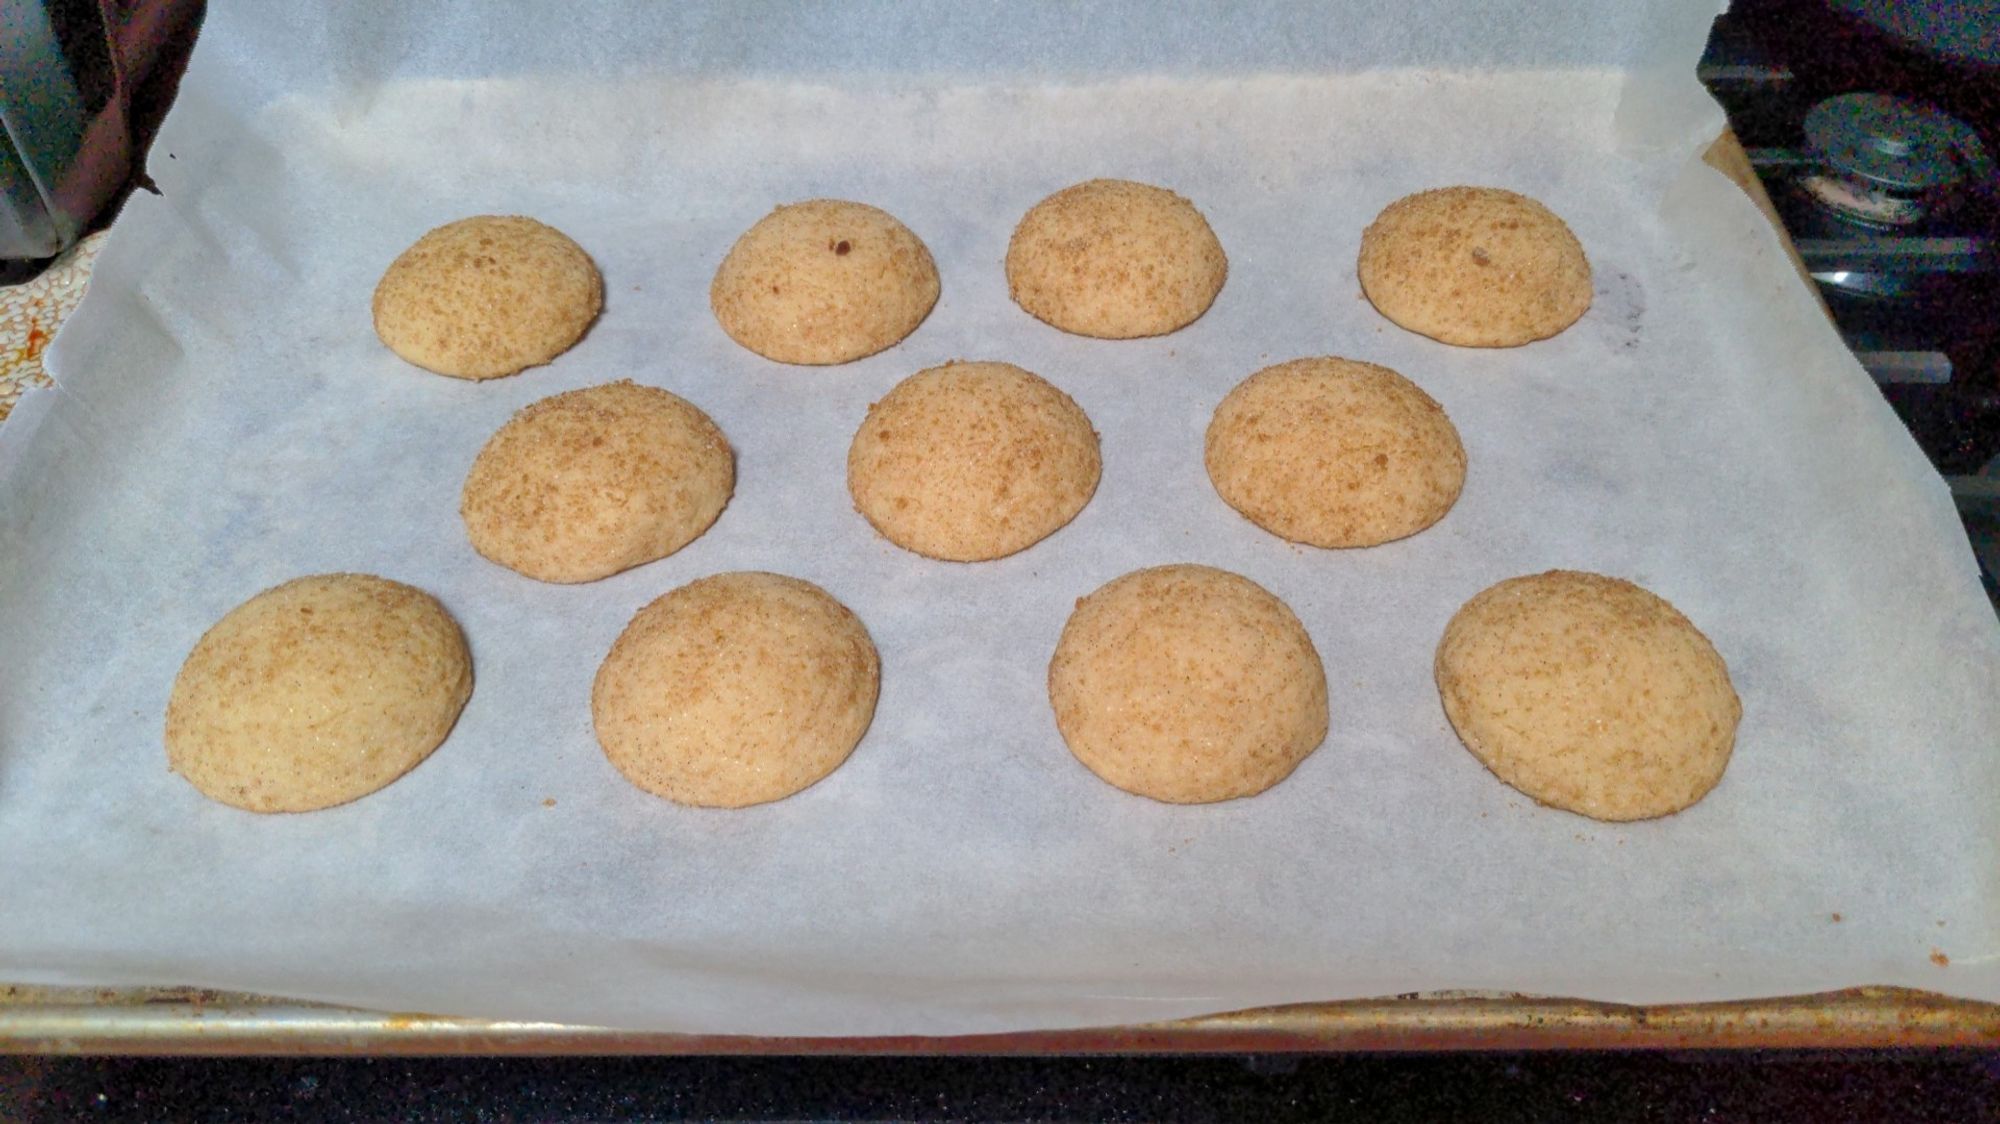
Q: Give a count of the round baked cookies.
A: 11